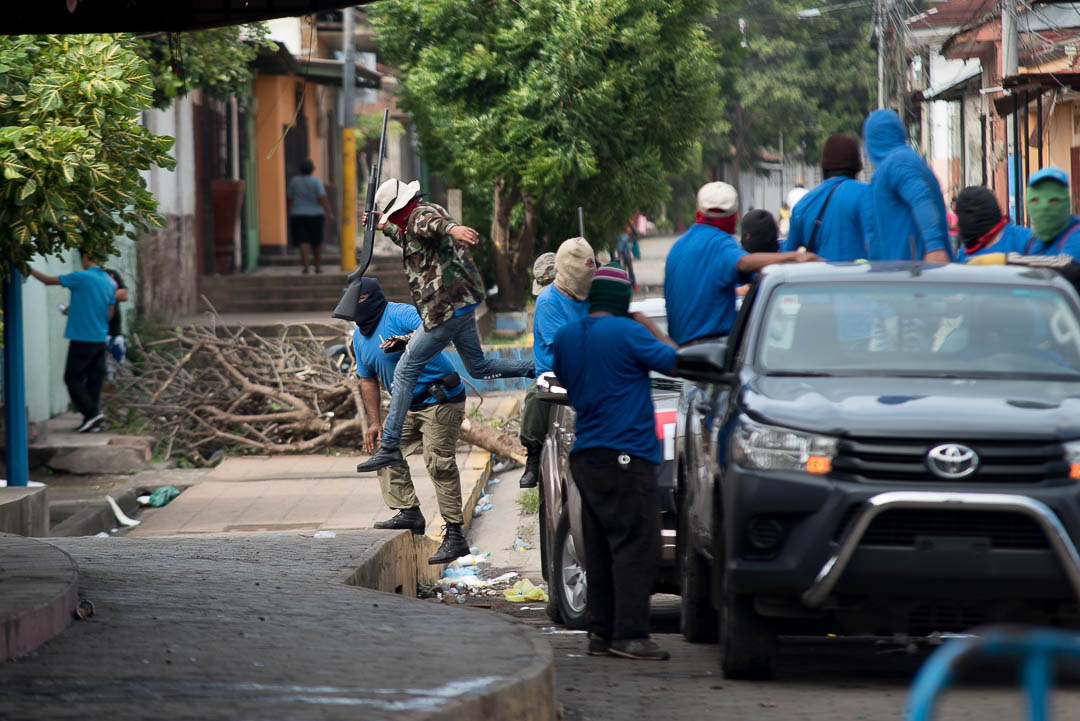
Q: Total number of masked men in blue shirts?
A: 9